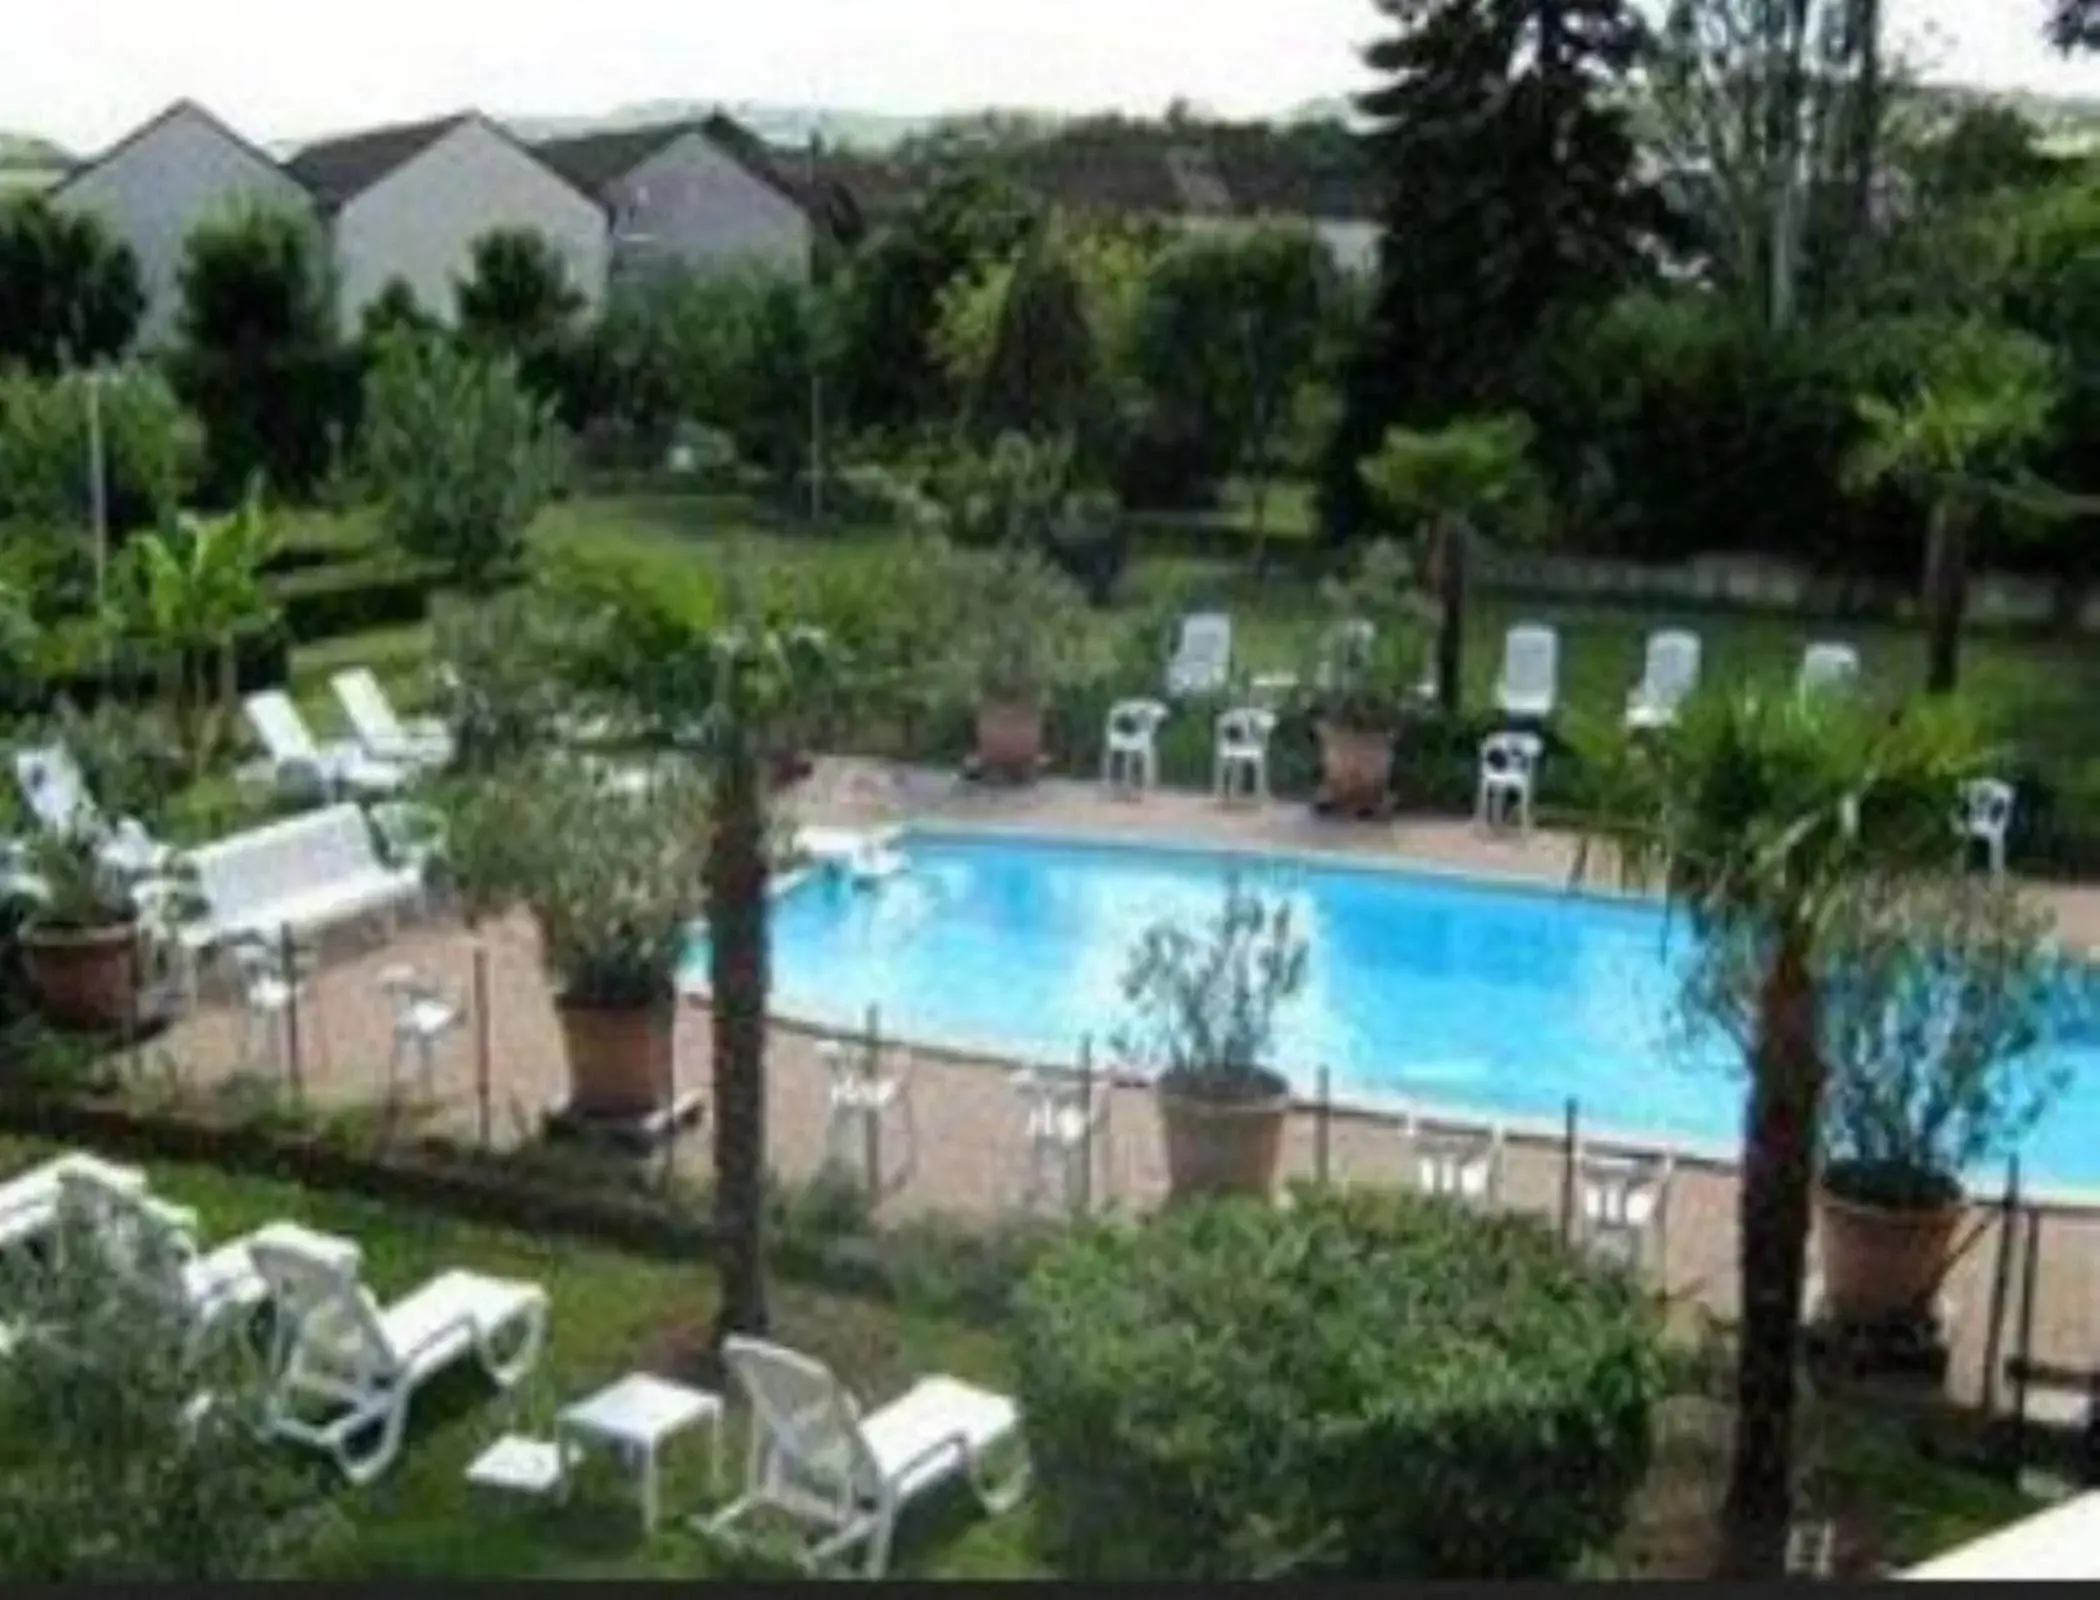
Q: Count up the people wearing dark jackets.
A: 0